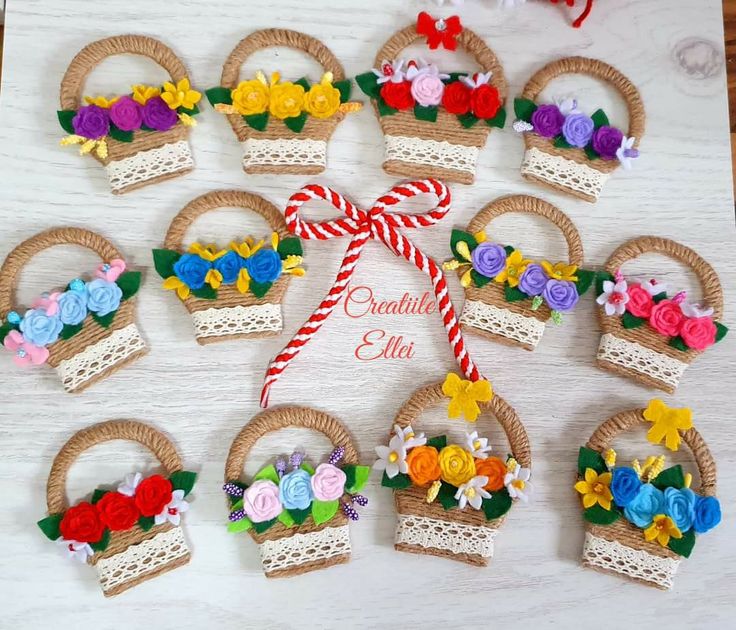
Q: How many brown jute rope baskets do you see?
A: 12